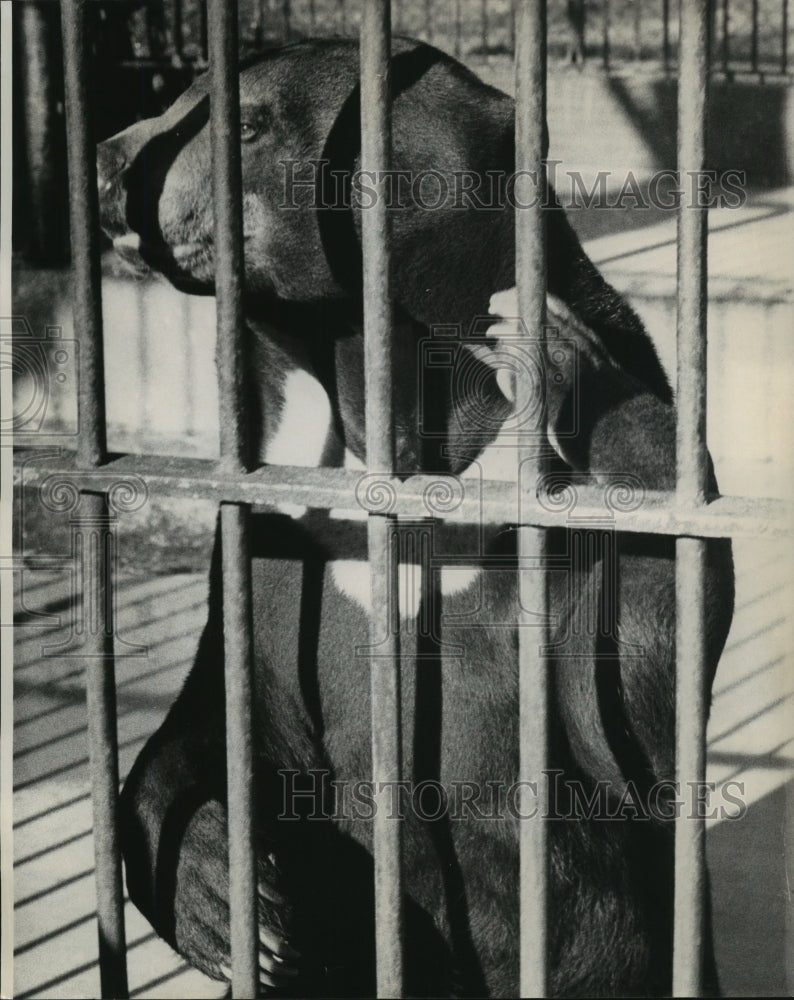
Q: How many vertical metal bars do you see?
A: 5